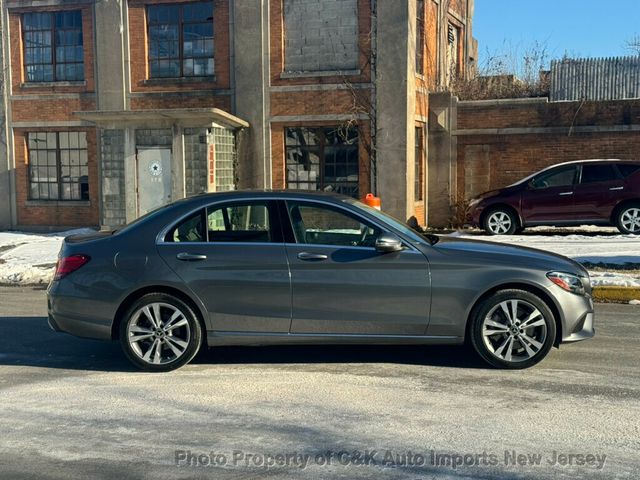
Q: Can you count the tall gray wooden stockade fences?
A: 1